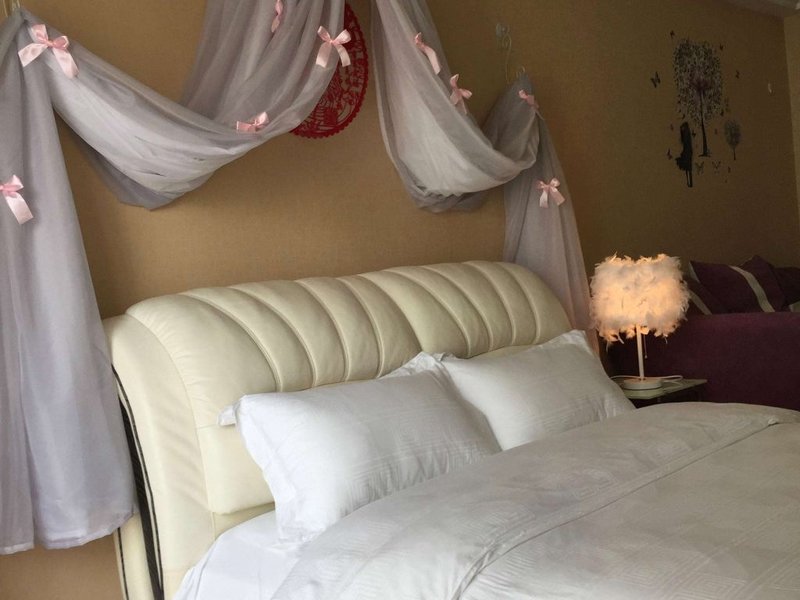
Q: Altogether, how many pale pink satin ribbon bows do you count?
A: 9